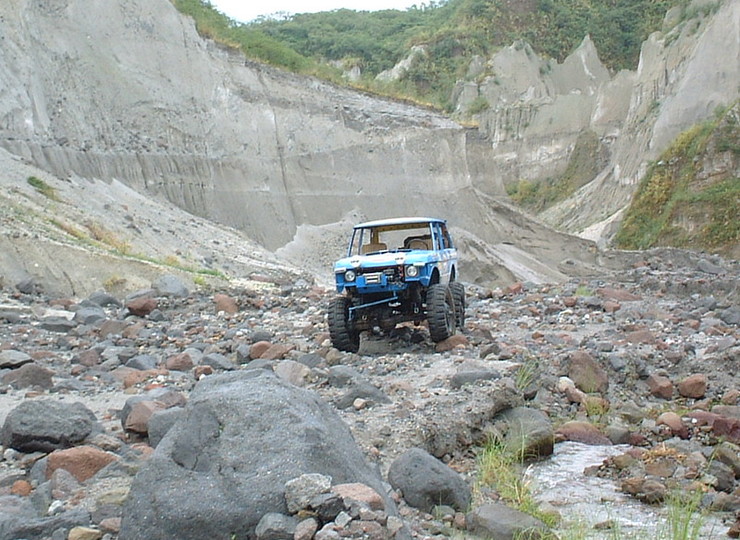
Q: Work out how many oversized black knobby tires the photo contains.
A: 3